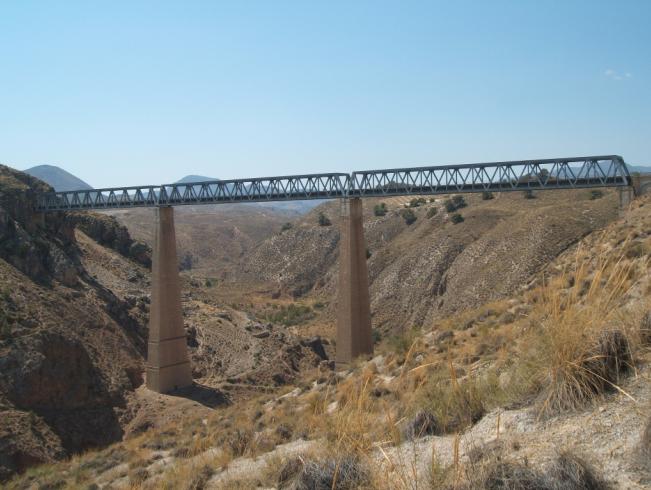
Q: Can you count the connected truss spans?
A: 3